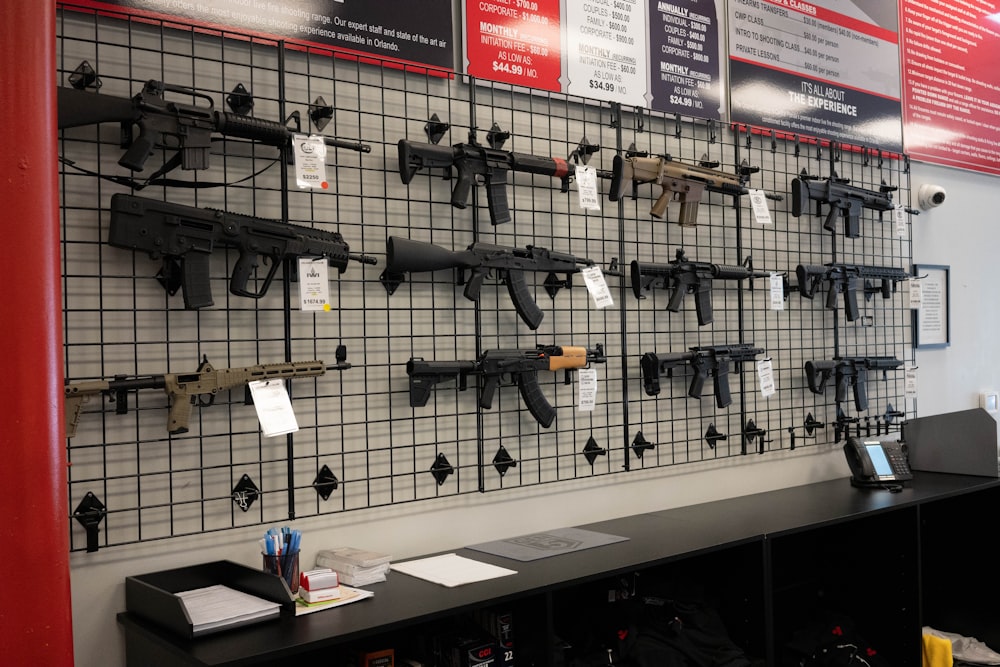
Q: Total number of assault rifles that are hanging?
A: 12